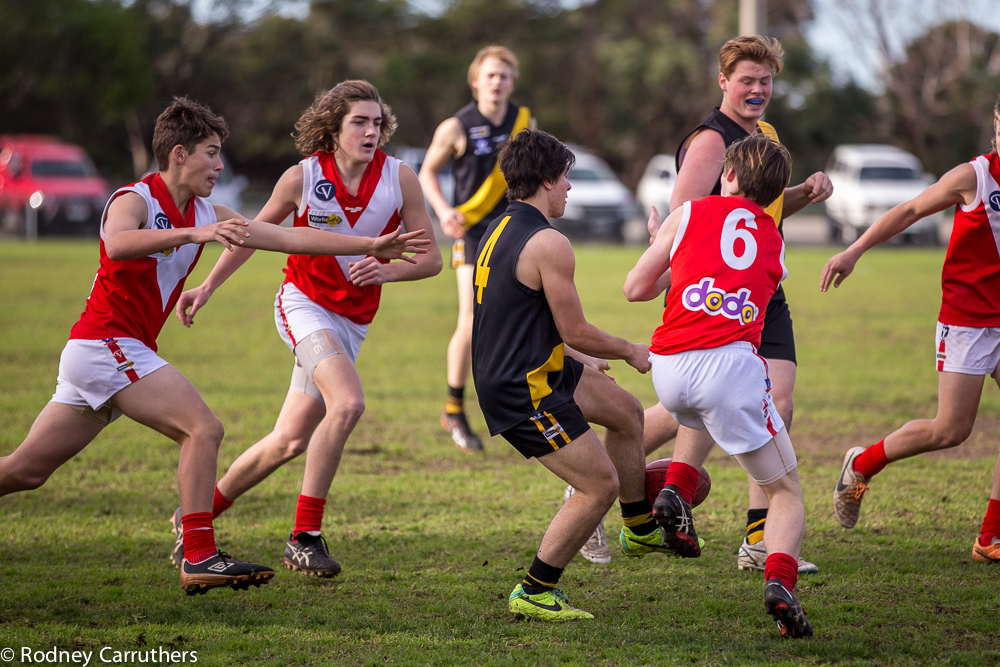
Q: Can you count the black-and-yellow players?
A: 3